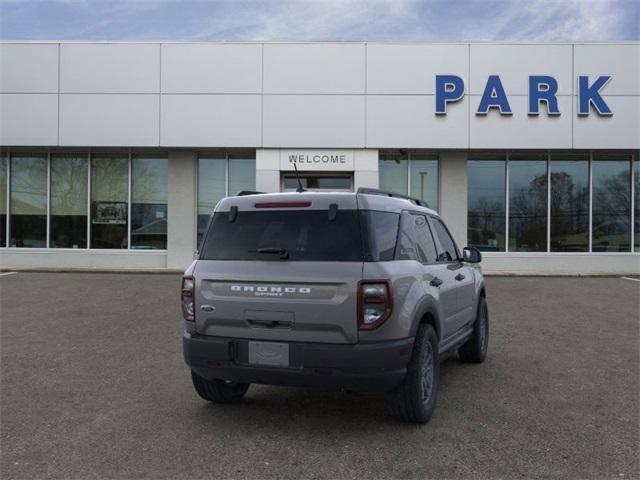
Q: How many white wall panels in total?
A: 14